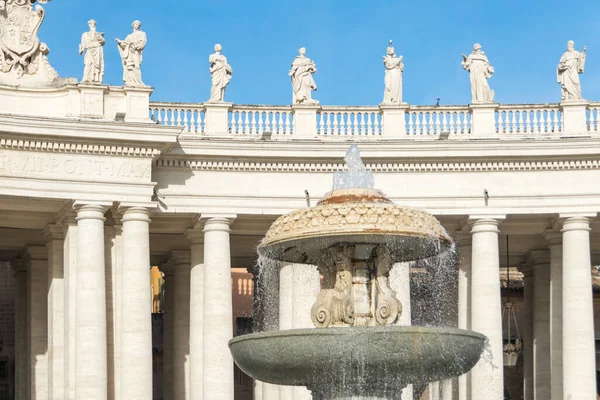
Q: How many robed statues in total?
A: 7